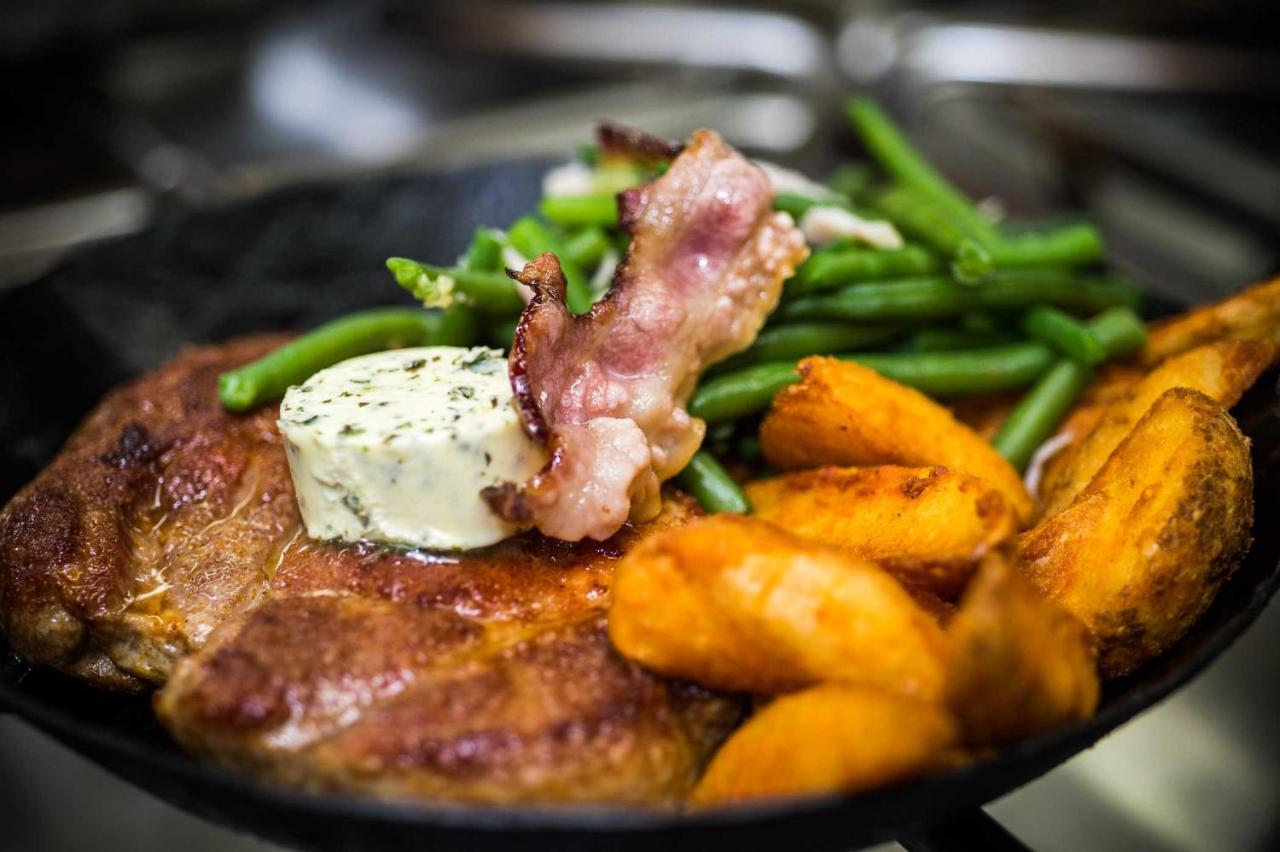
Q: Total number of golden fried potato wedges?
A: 8